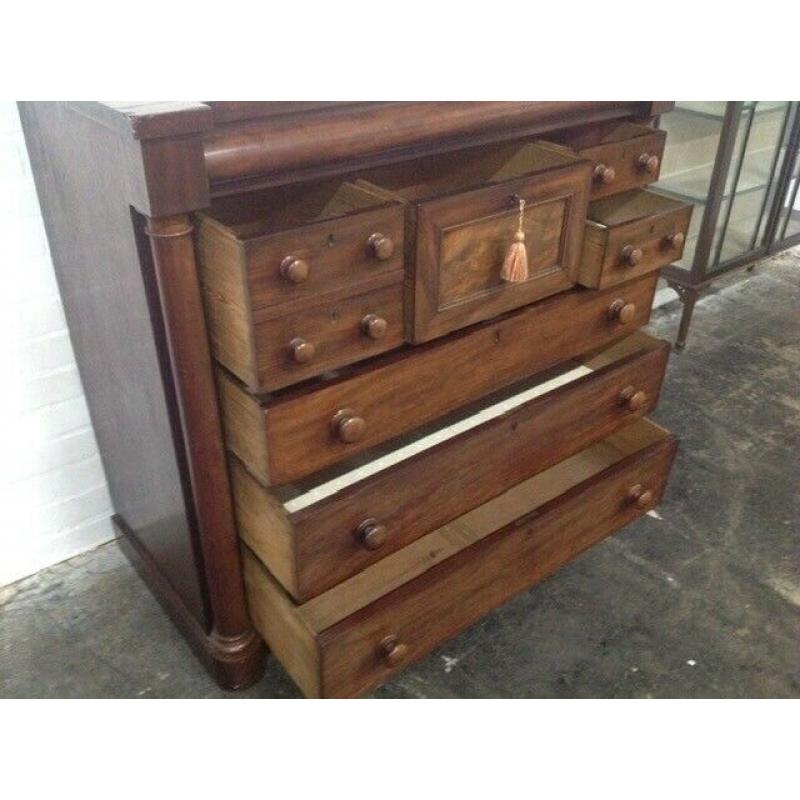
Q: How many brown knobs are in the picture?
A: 14